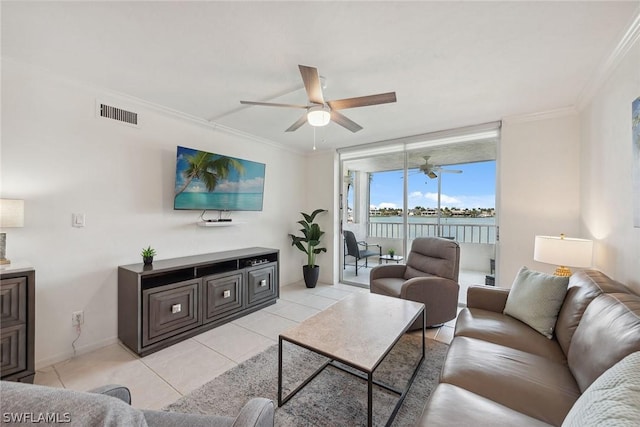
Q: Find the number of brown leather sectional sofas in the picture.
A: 1